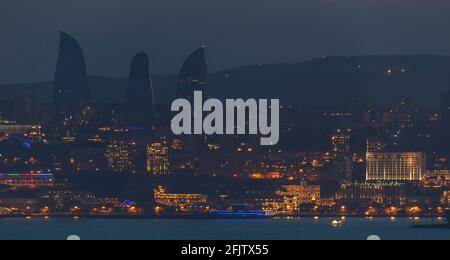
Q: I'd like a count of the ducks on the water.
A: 0